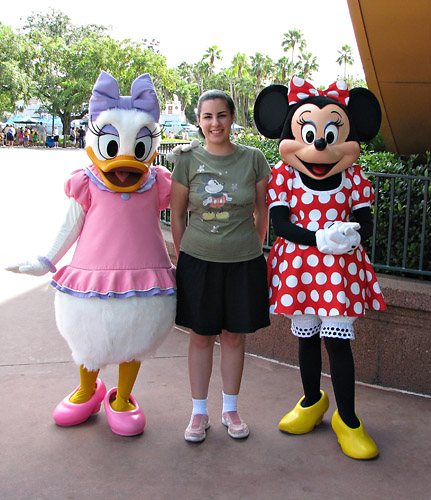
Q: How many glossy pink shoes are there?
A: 2